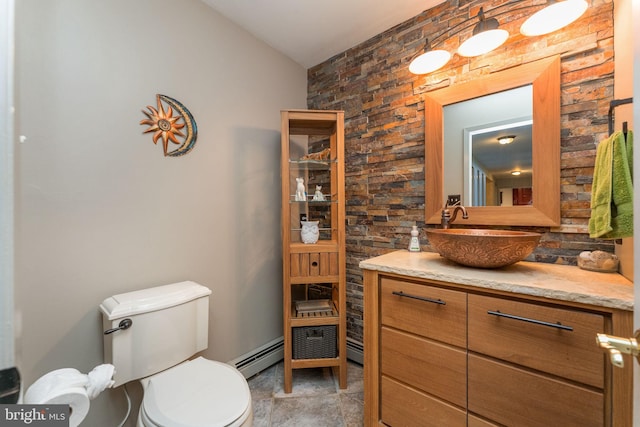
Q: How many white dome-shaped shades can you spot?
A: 3